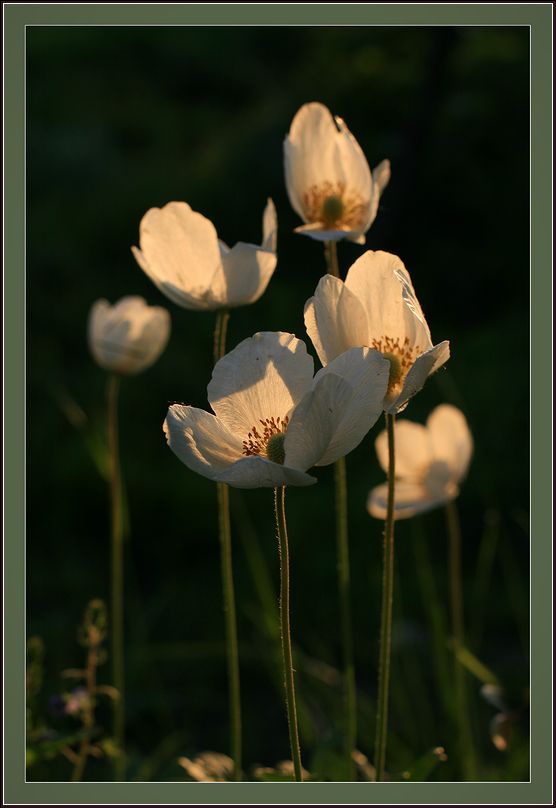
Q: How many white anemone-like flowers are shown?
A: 6